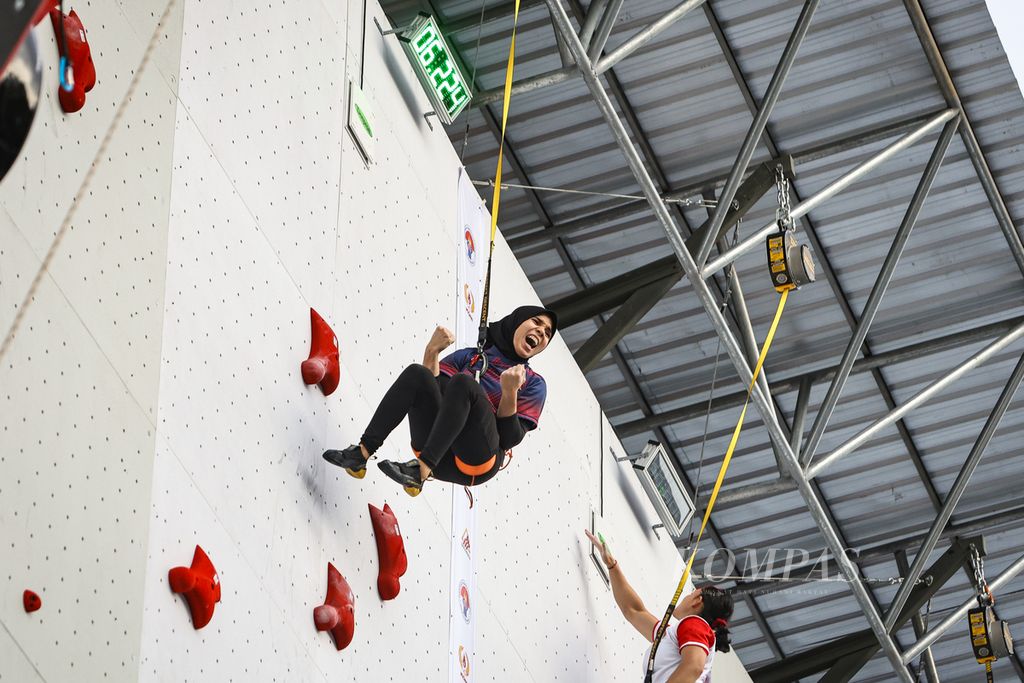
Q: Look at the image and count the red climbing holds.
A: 6